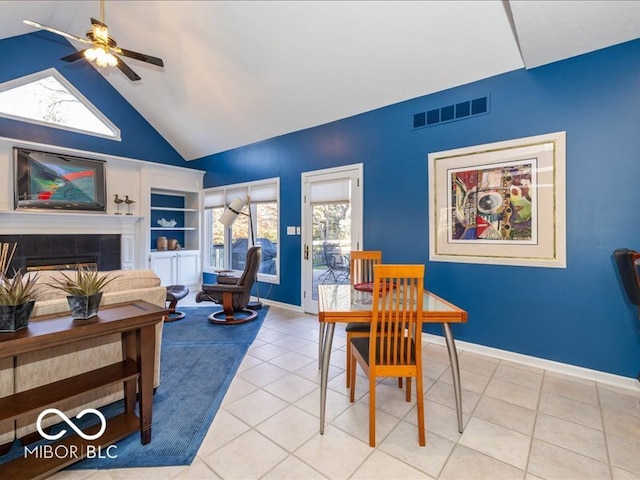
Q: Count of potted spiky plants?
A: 2